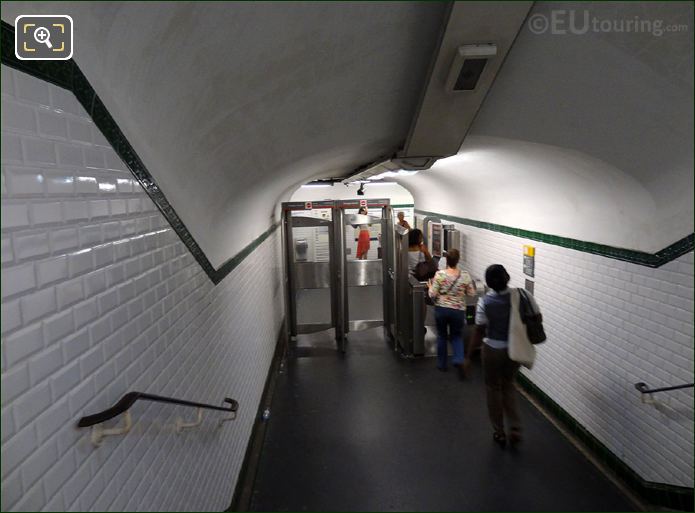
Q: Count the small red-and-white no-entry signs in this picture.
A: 2